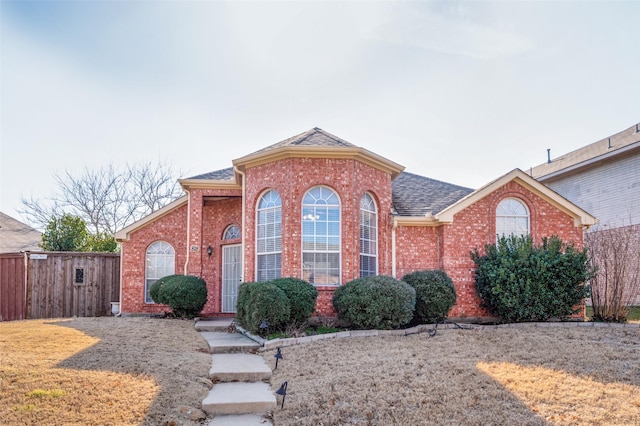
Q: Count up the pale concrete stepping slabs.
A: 5